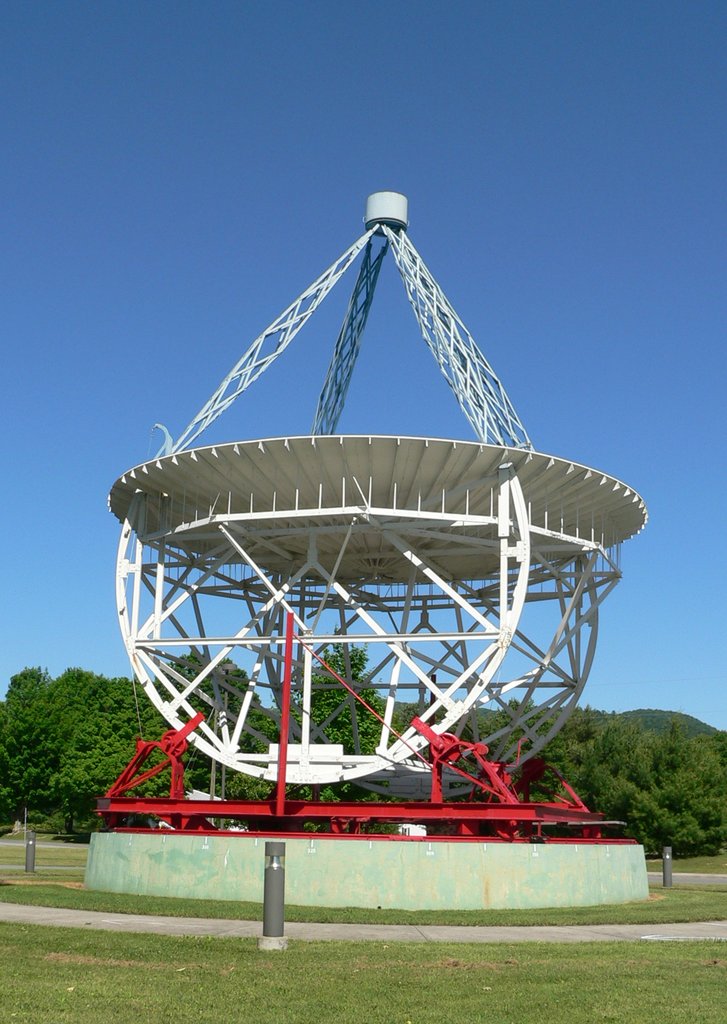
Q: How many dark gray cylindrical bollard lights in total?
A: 3